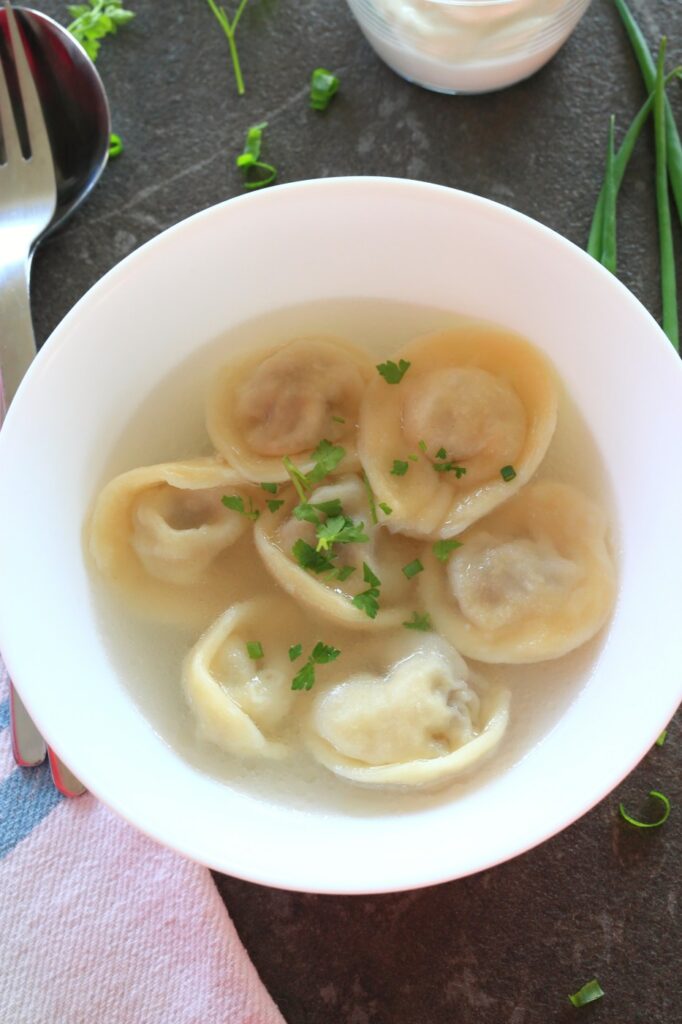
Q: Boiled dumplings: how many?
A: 7